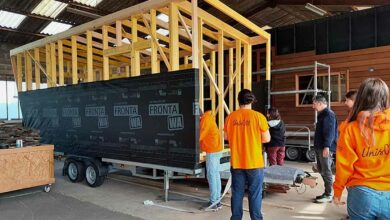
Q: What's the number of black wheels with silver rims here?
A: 4